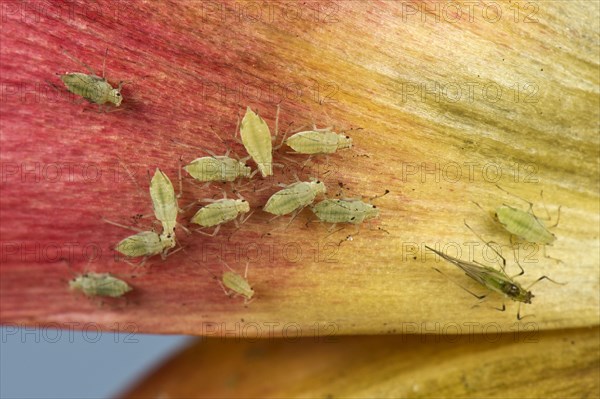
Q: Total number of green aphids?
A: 13